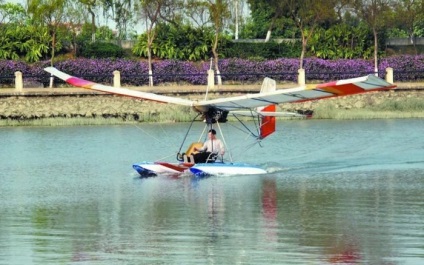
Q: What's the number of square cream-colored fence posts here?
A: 5